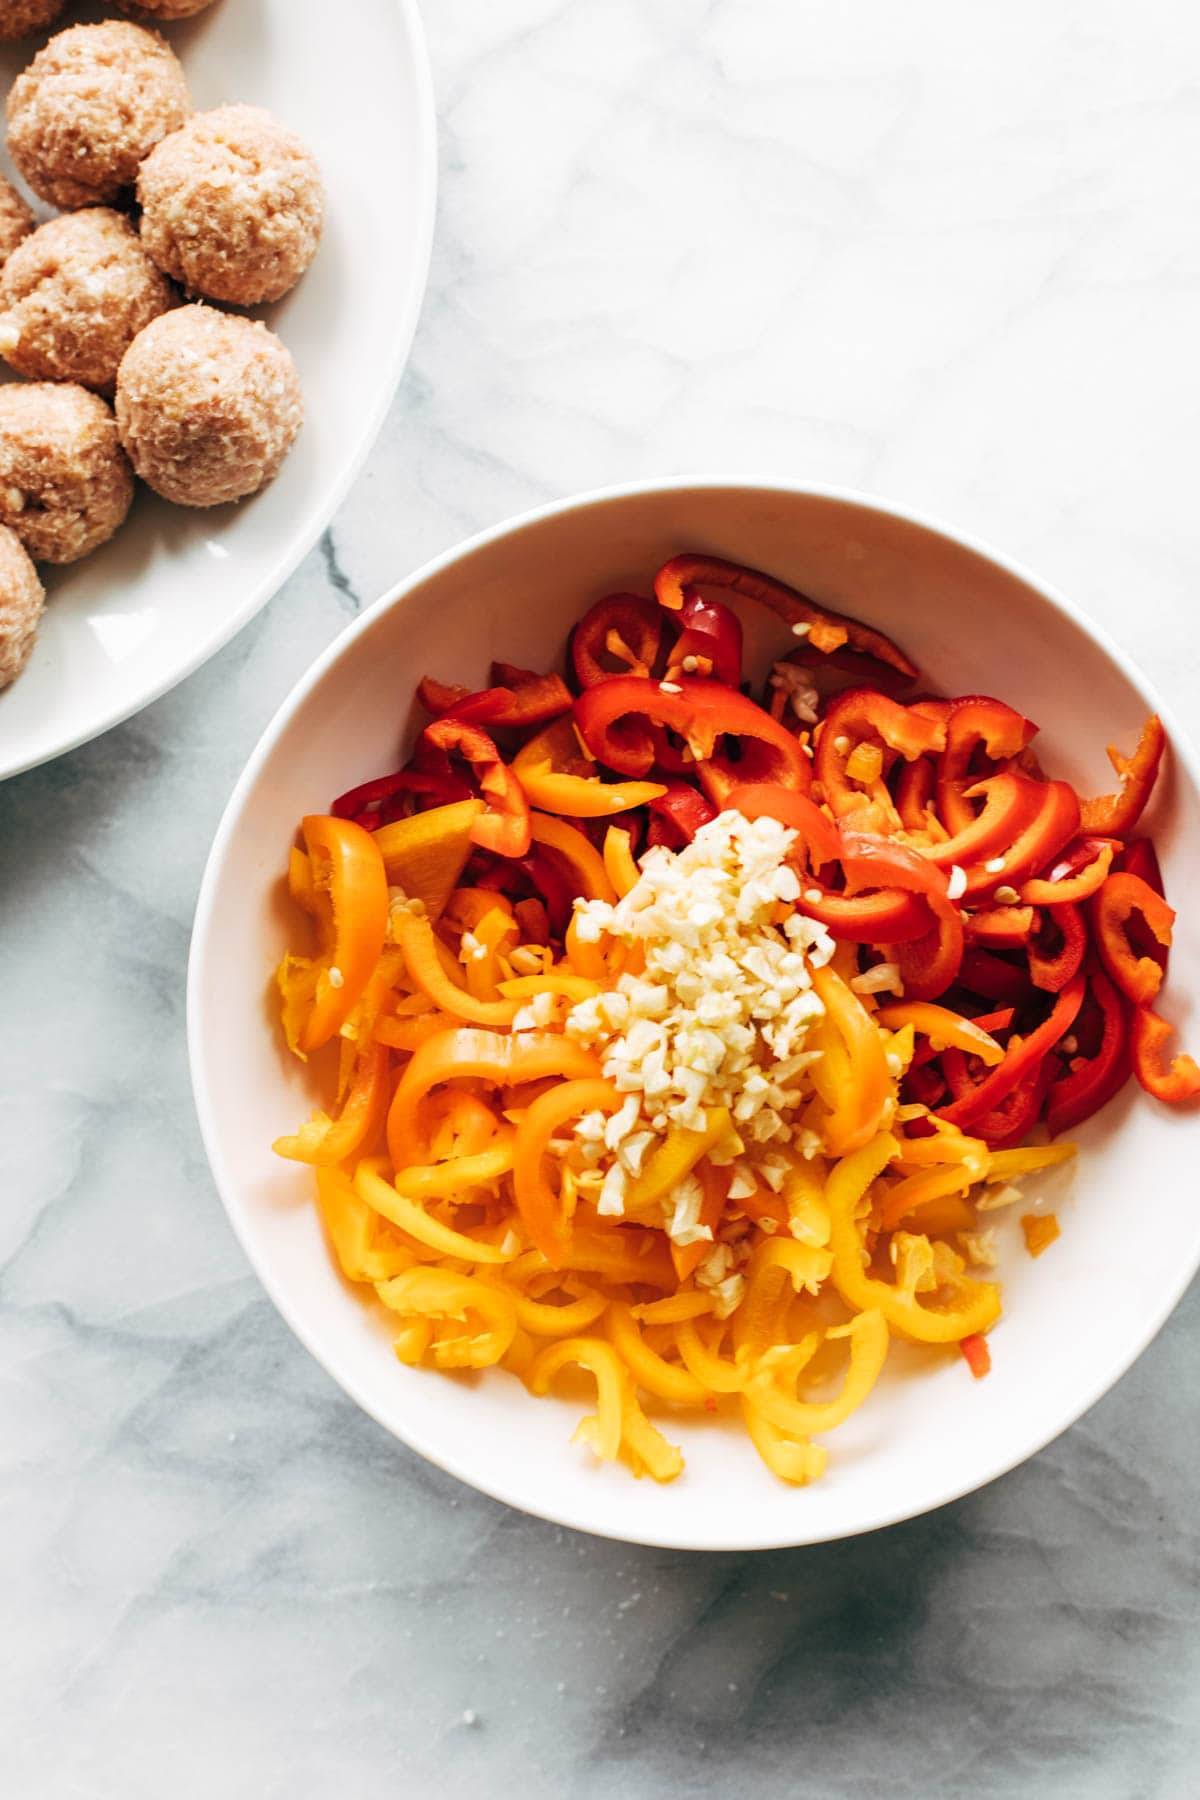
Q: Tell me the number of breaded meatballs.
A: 9